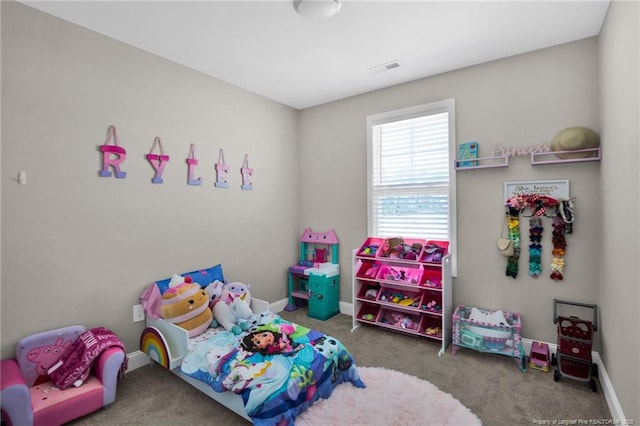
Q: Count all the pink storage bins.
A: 12